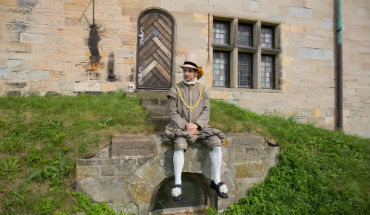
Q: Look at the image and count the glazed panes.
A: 6